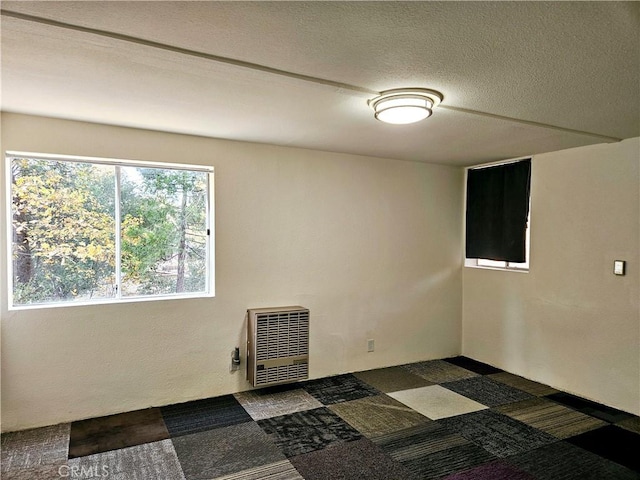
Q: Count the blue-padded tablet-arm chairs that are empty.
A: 0